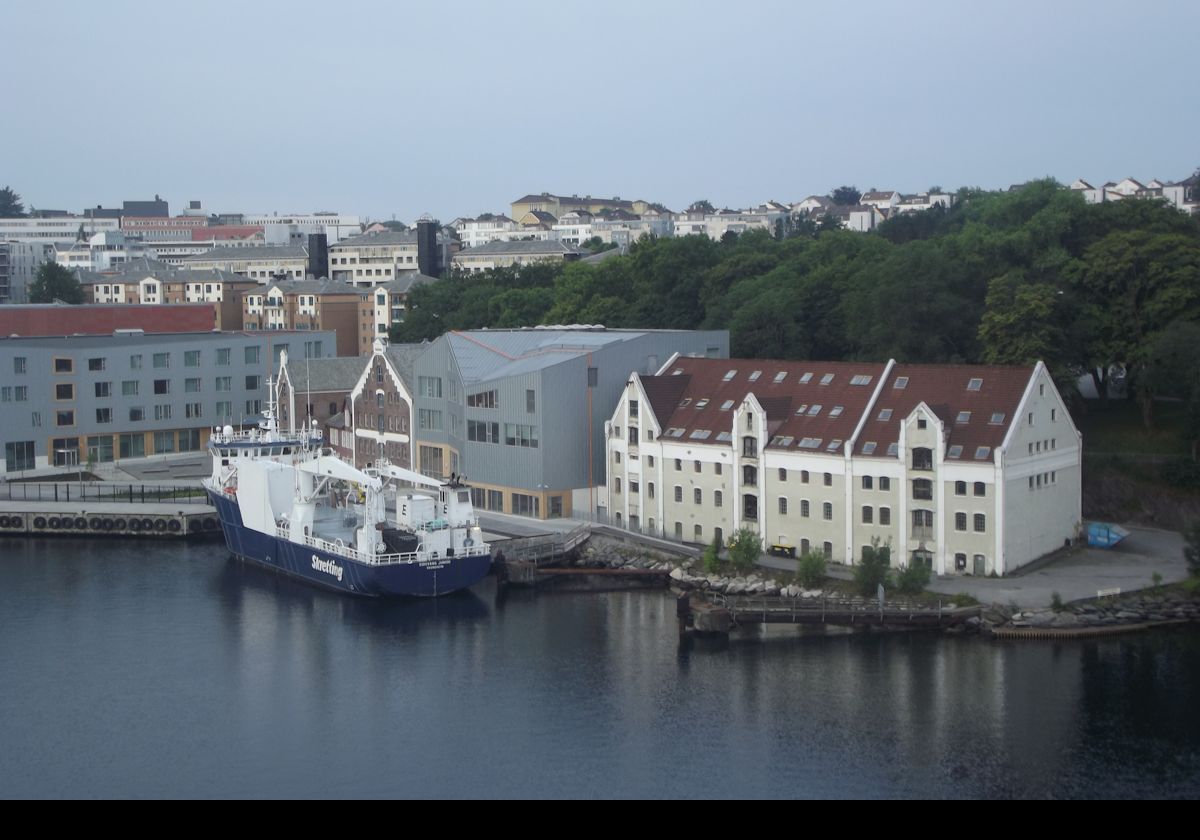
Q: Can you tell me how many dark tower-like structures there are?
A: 2